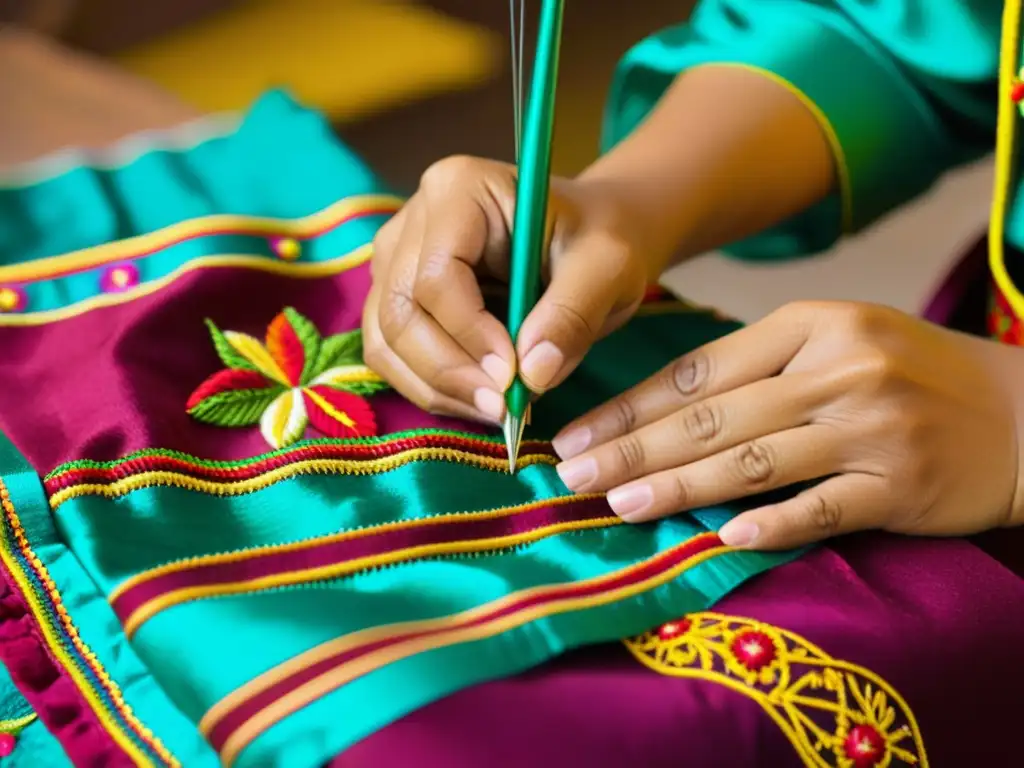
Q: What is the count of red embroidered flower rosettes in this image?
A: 3